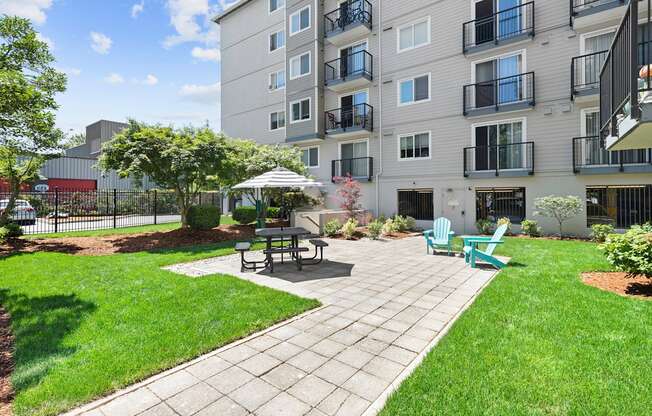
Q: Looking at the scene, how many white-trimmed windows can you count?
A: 11